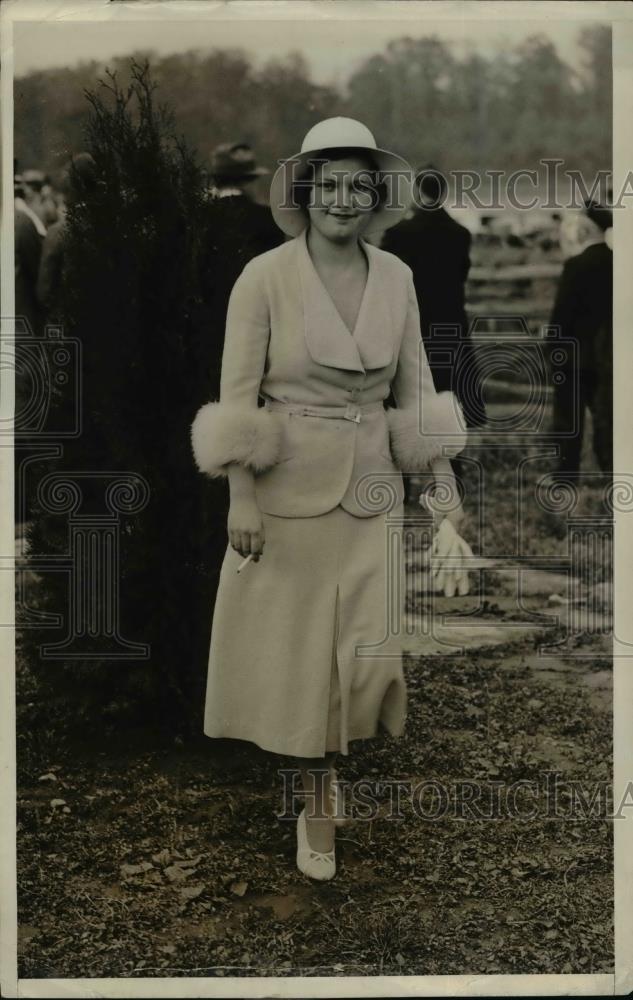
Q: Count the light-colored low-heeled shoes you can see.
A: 2